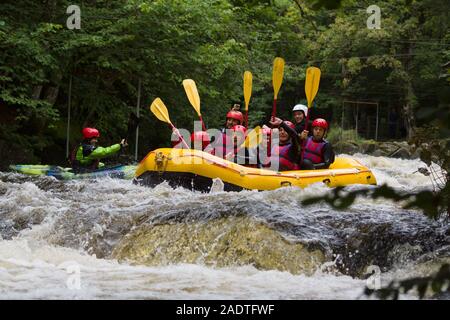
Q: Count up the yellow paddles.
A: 6